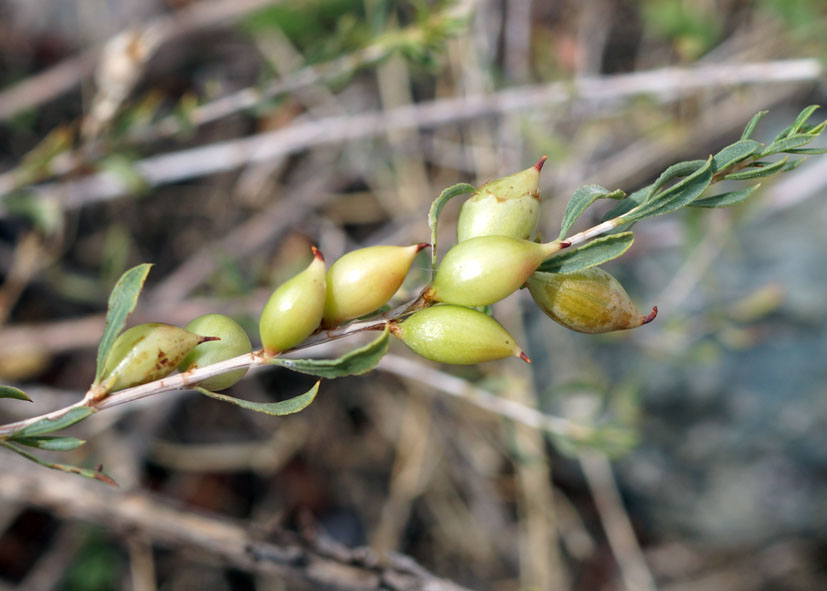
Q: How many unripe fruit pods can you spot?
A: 8